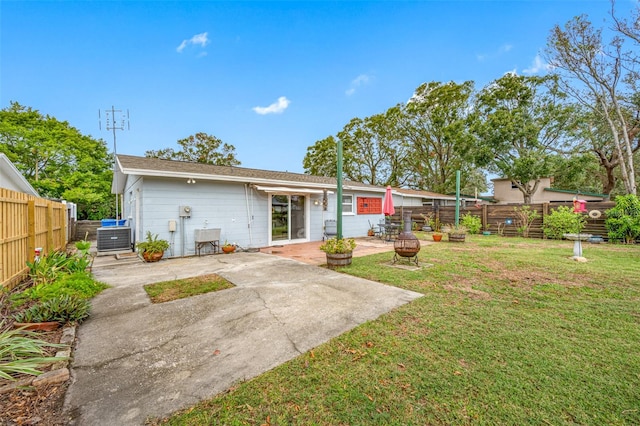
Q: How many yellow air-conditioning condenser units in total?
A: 0